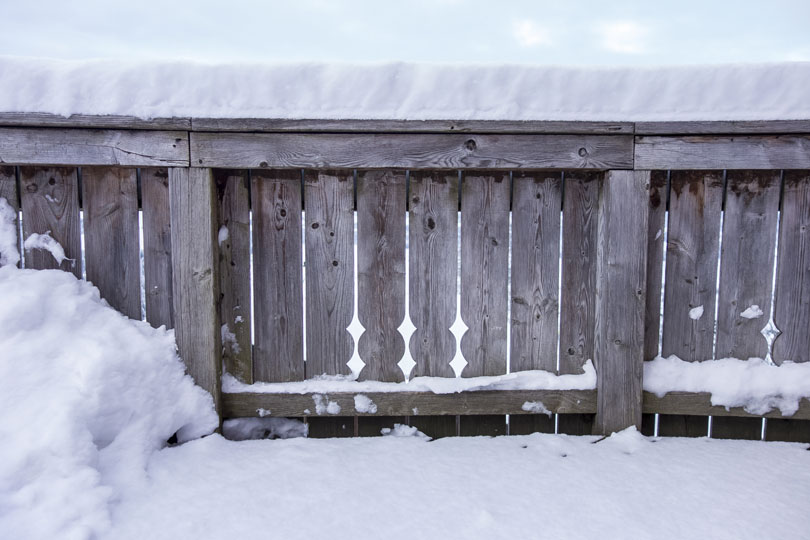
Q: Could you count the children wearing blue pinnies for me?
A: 0